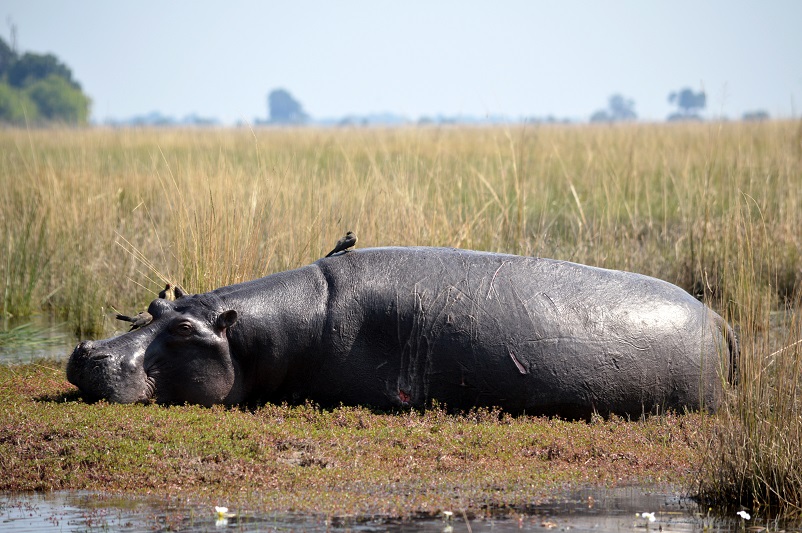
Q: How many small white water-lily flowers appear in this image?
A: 4